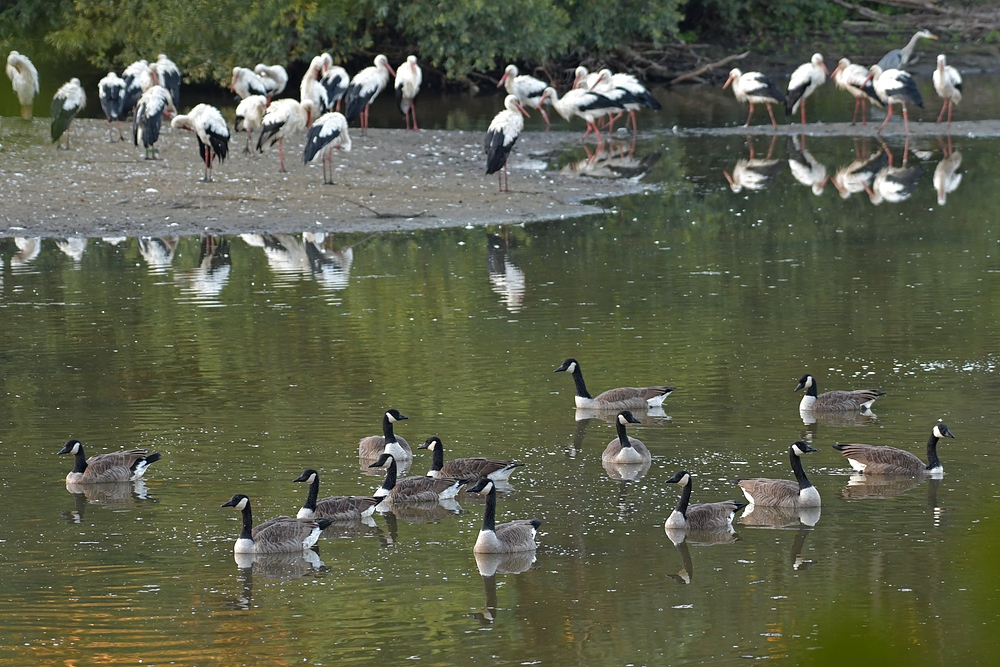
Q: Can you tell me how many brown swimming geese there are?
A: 13